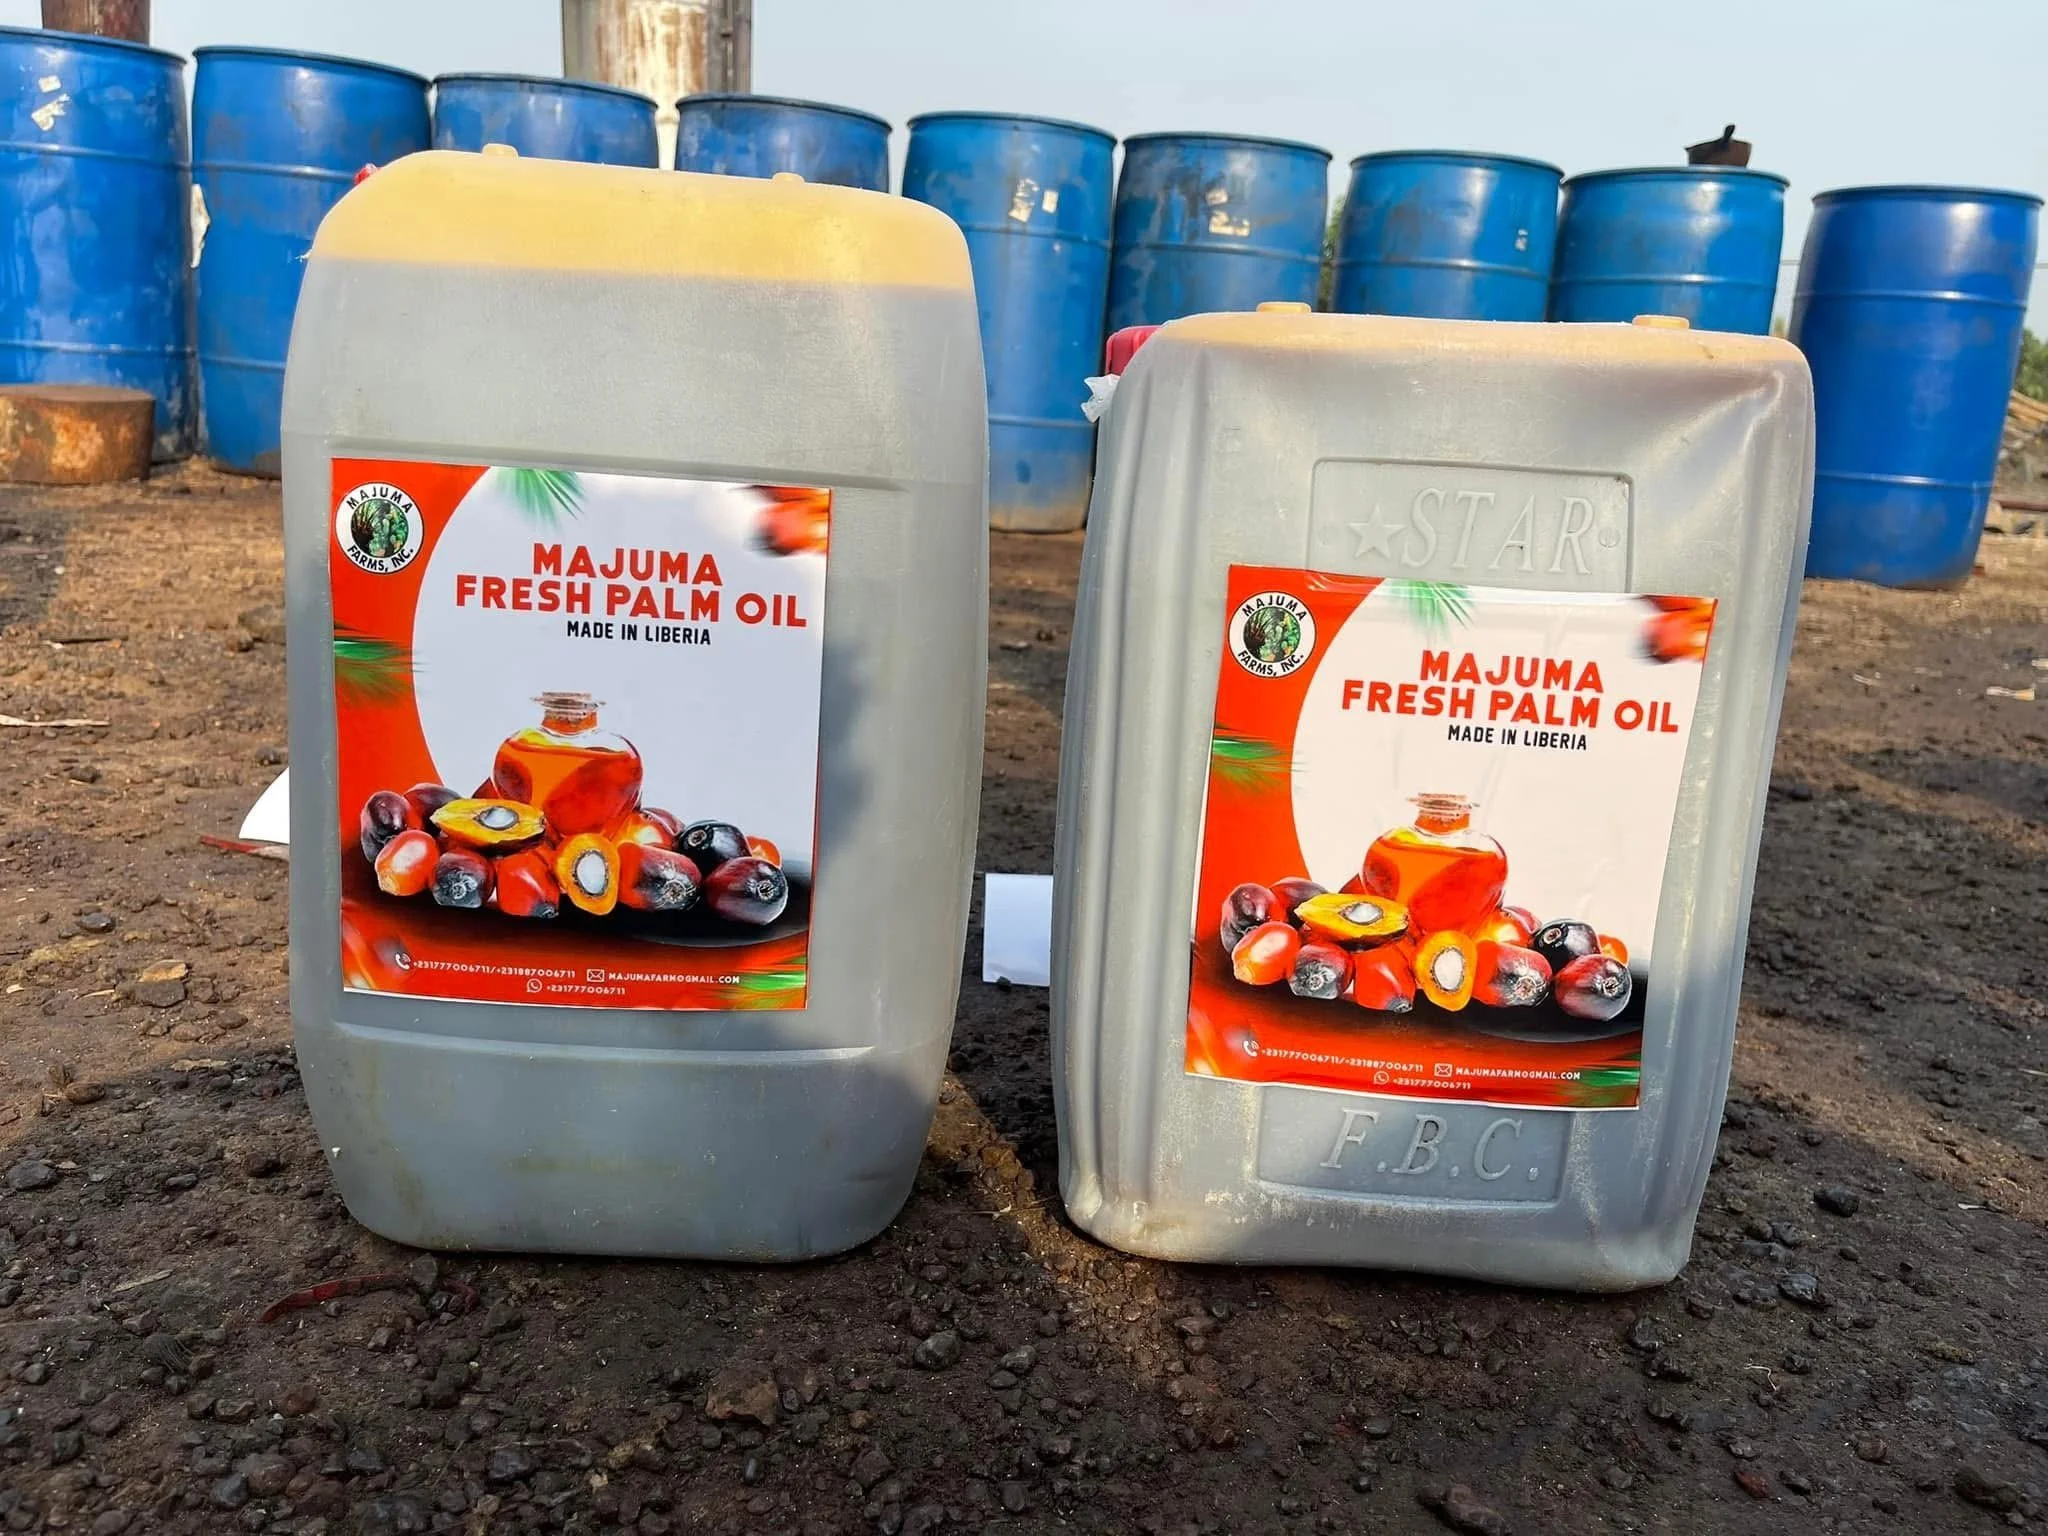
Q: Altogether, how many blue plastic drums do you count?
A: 9